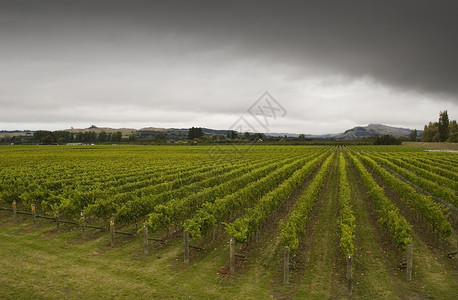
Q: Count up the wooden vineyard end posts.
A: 11